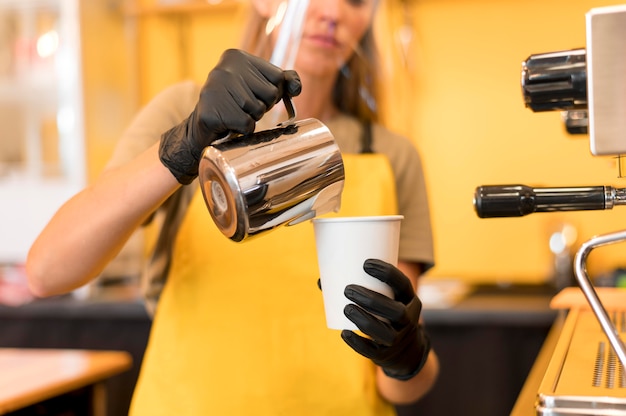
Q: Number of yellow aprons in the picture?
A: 1